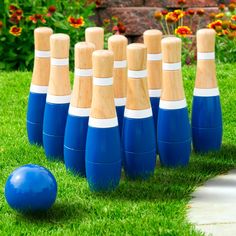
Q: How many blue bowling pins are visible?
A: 10